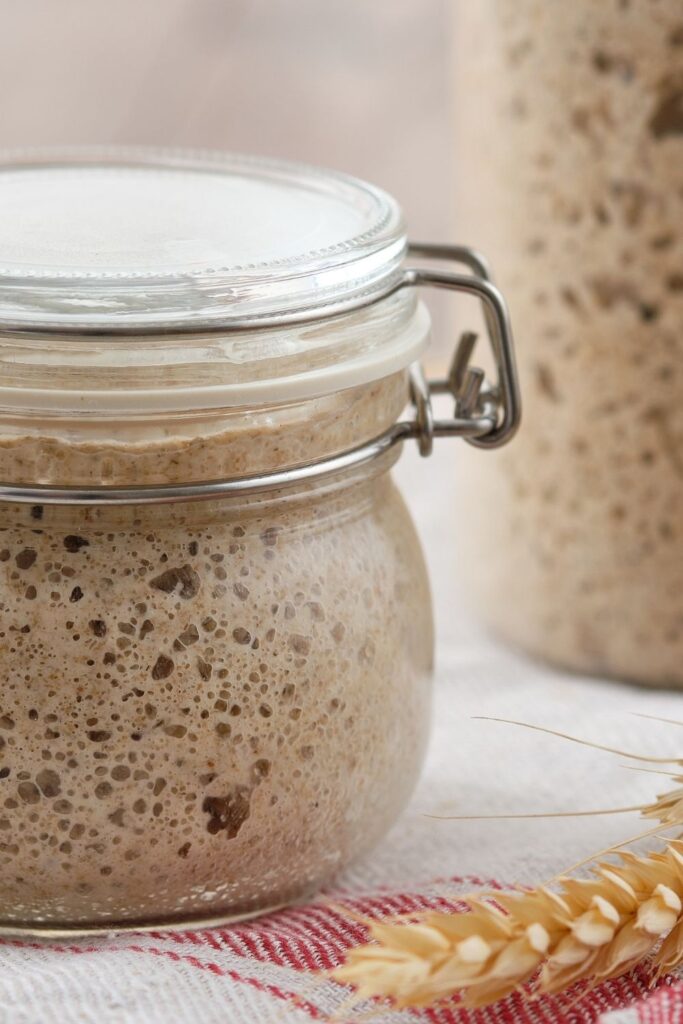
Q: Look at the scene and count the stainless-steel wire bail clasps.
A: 1